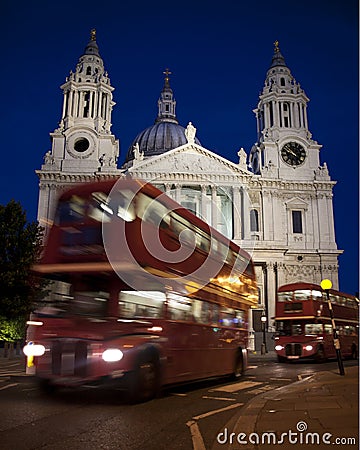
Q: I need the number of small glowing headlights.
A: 4